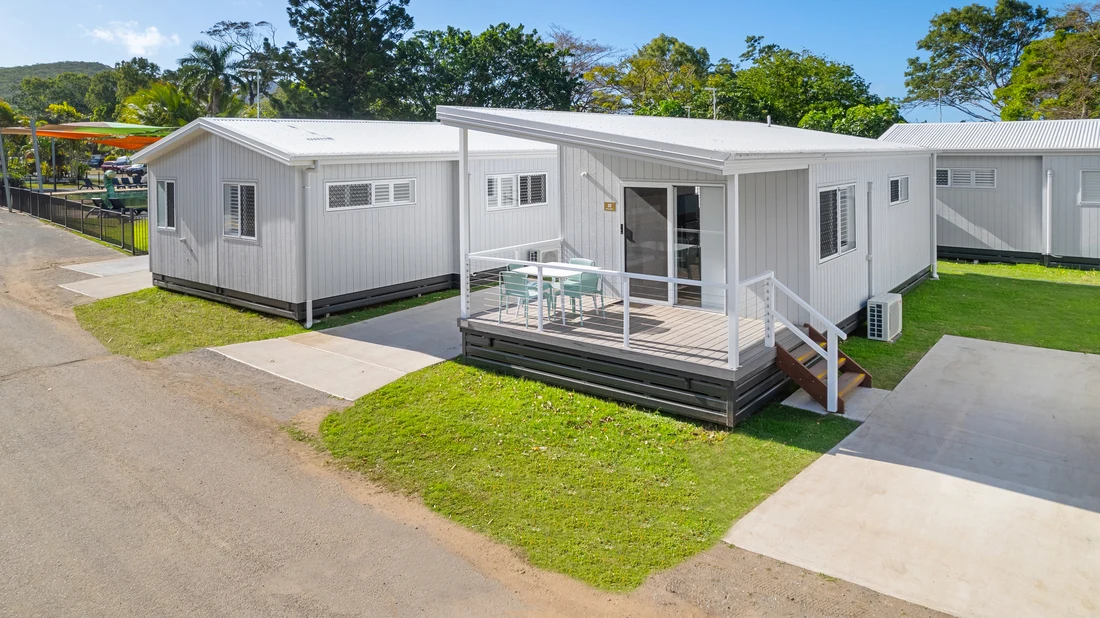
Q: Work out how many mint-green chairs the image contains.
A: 4